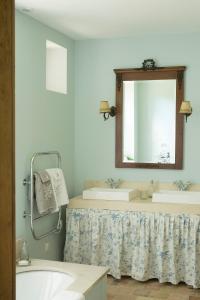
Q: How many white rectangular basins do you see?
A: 2